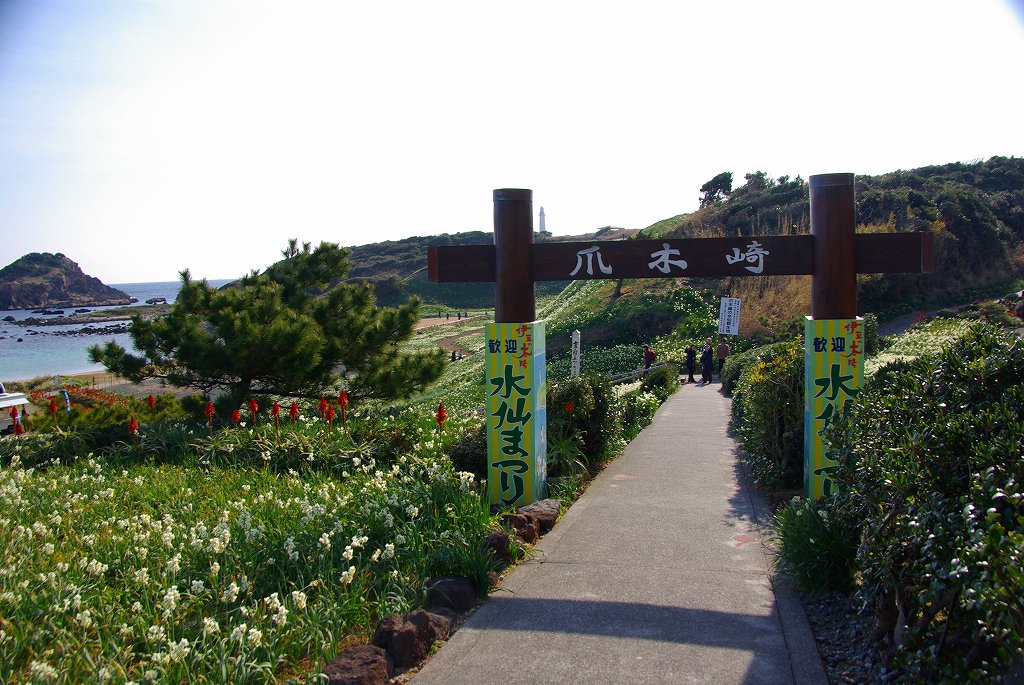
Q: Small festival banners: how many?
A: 2